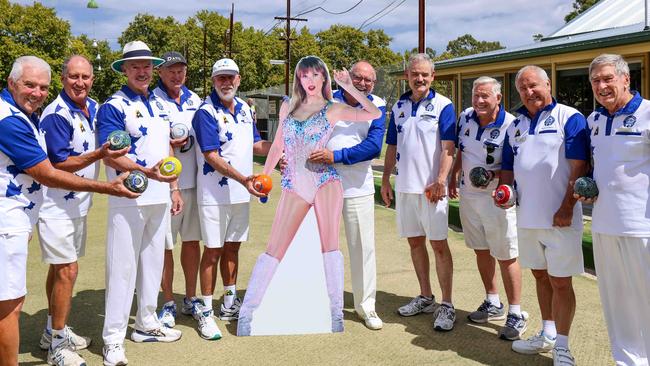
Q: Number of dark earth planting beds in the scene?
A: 0